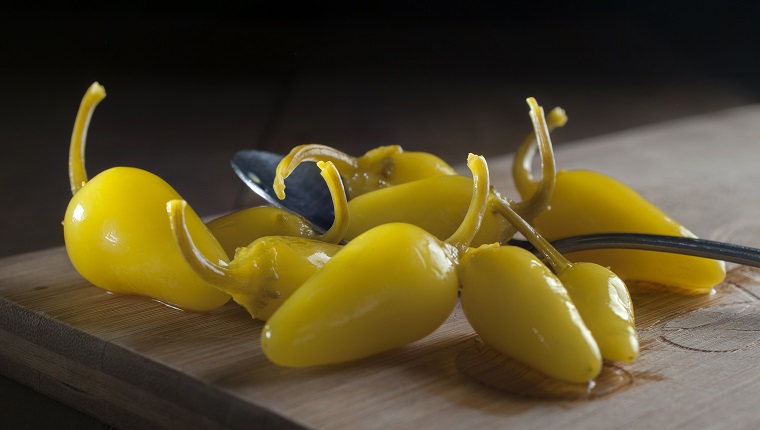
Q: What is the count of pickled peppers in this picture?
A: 9